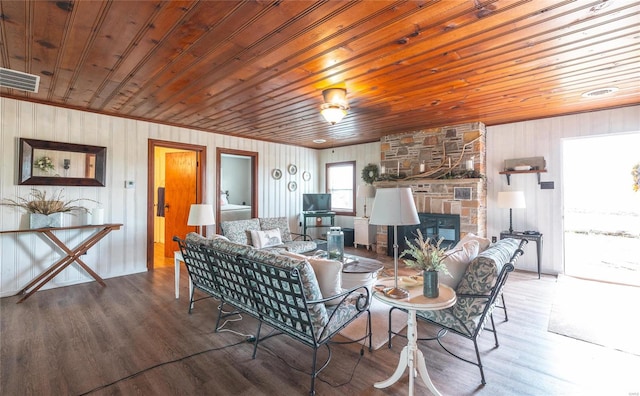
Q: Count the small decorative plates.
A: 4